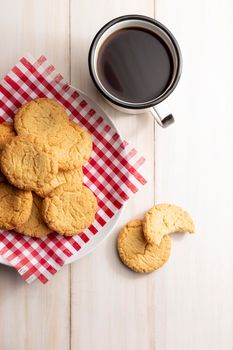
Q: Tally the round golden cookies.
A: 10